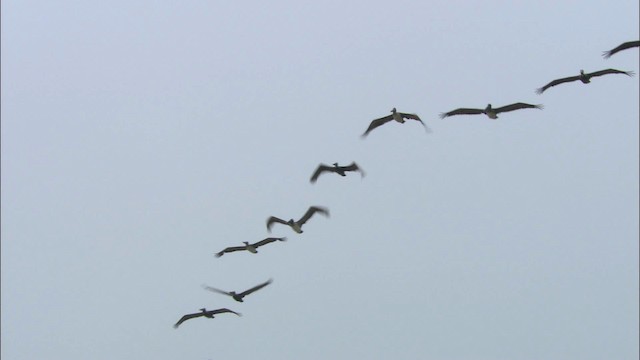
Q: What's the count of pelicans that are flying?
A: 9